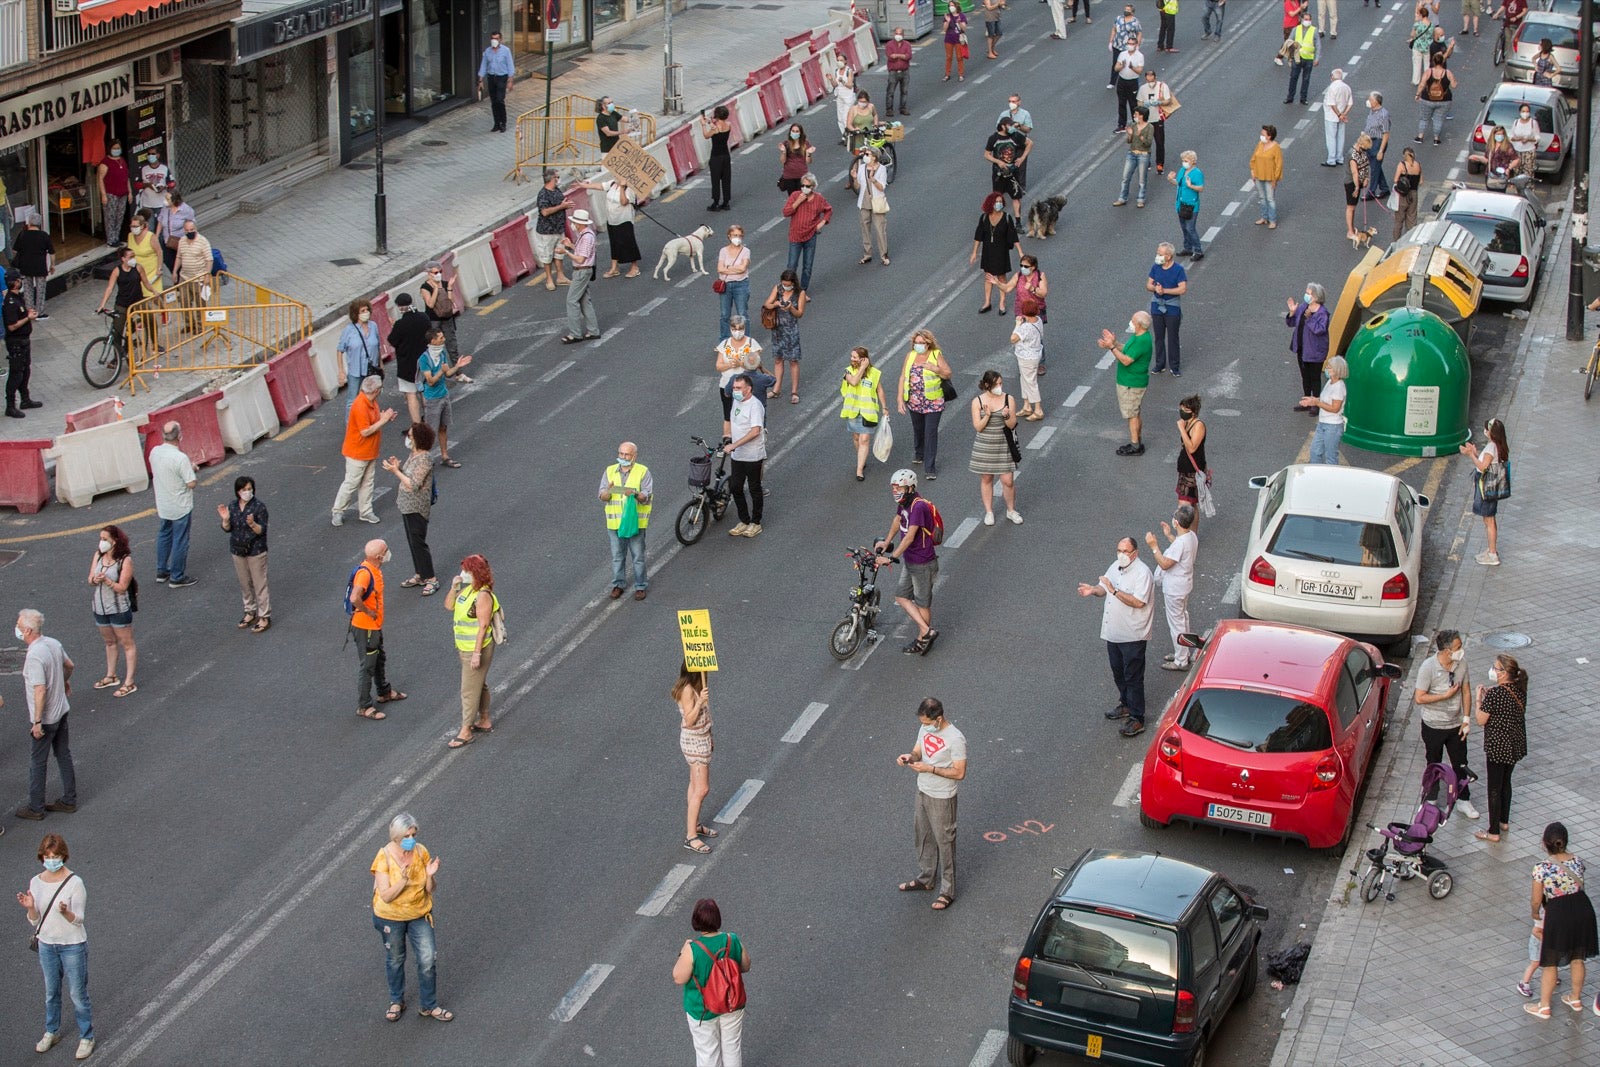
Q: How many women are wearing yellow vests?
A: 3